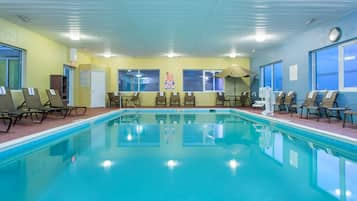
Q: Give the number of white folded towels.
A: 14